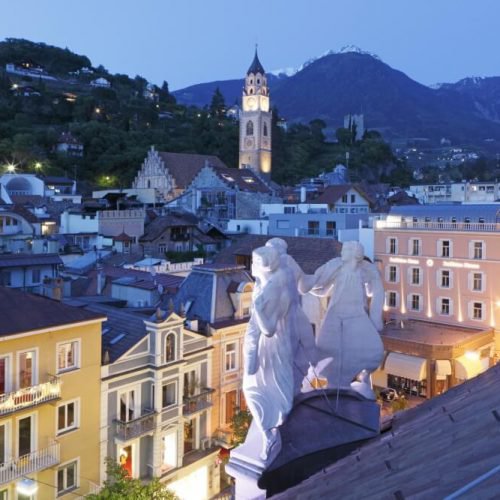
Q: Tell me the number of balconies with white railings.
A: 2